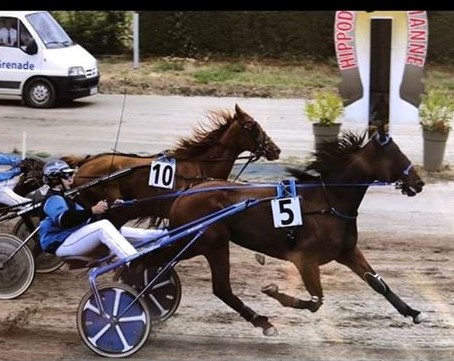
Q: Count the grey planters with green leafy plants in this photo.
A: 2